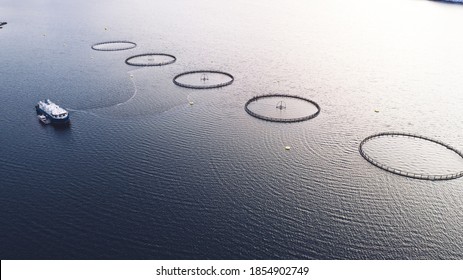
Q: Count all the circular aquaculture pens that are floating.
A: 5